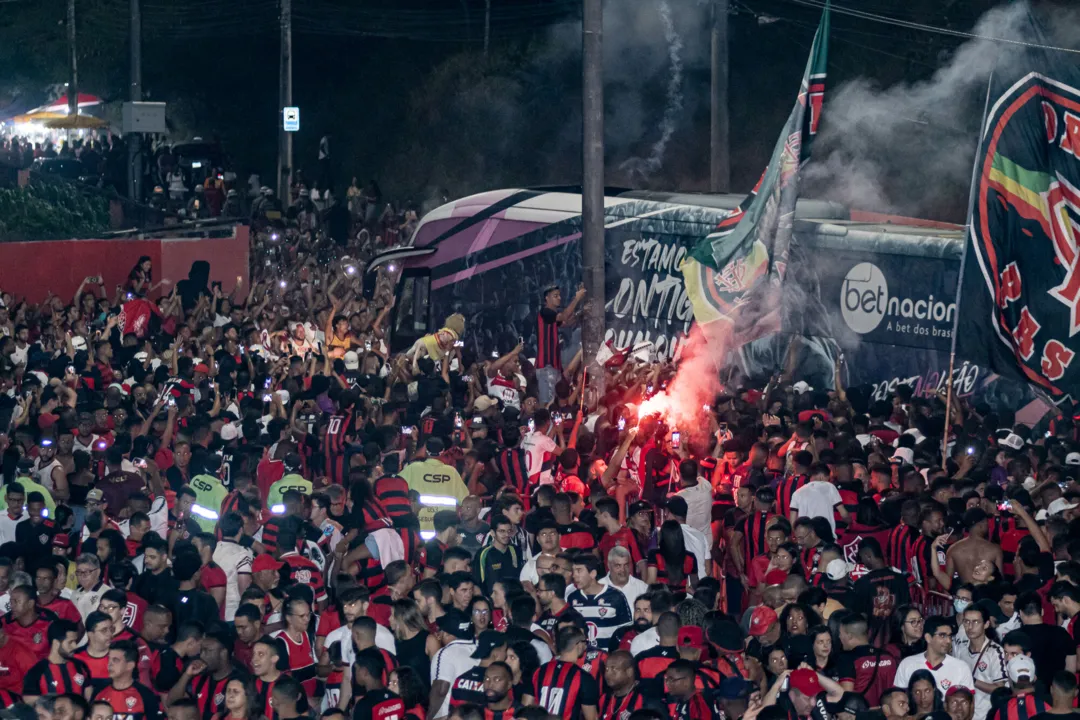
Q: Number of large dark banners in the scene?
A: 2